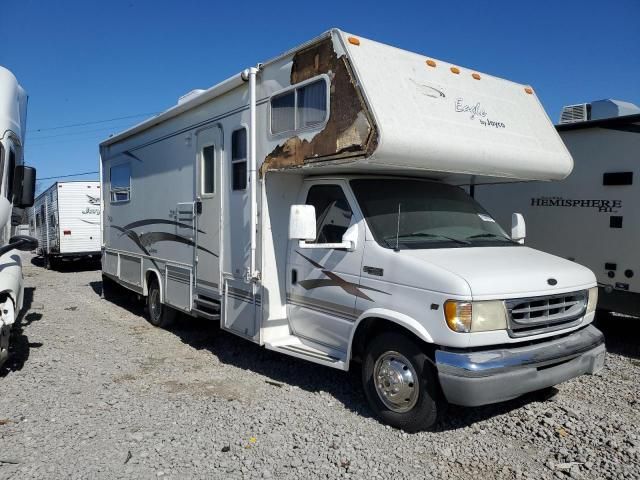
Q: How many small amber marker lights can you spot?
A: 5